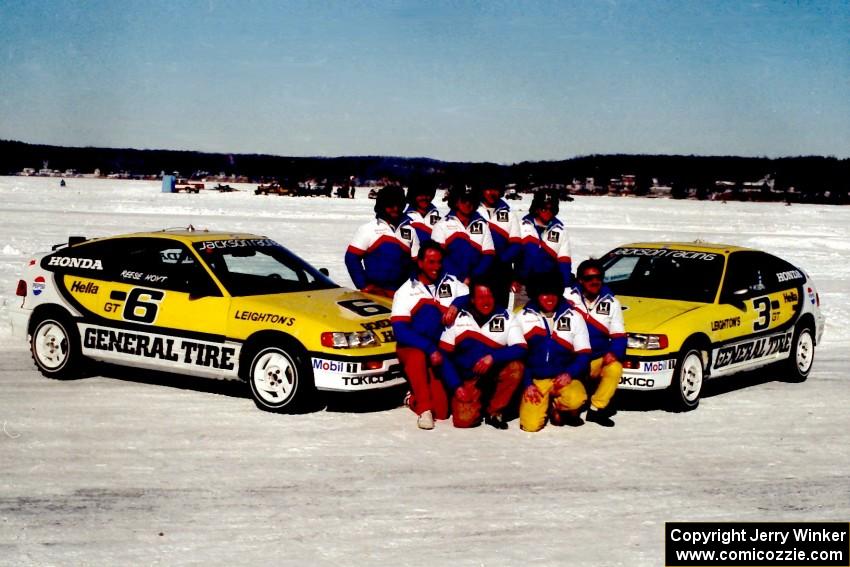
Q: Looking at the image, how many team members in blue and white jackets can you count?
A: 9